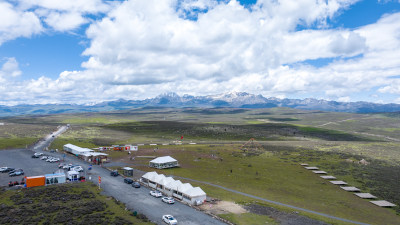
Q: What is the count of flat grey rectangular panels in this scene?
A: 8